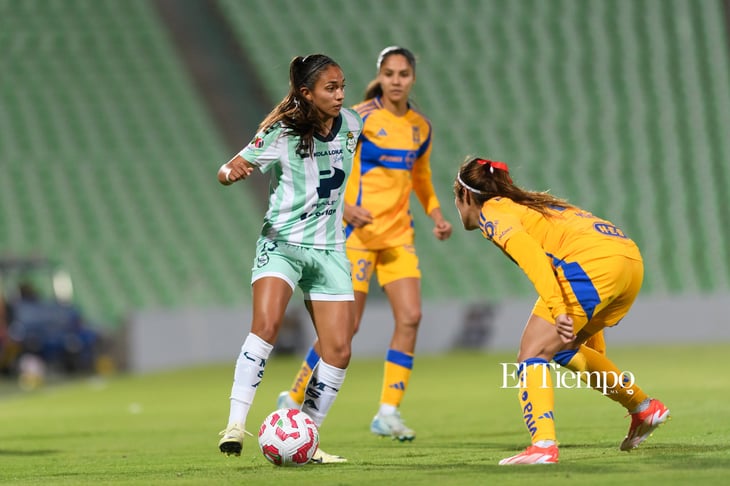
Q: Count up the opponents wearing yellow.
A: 2